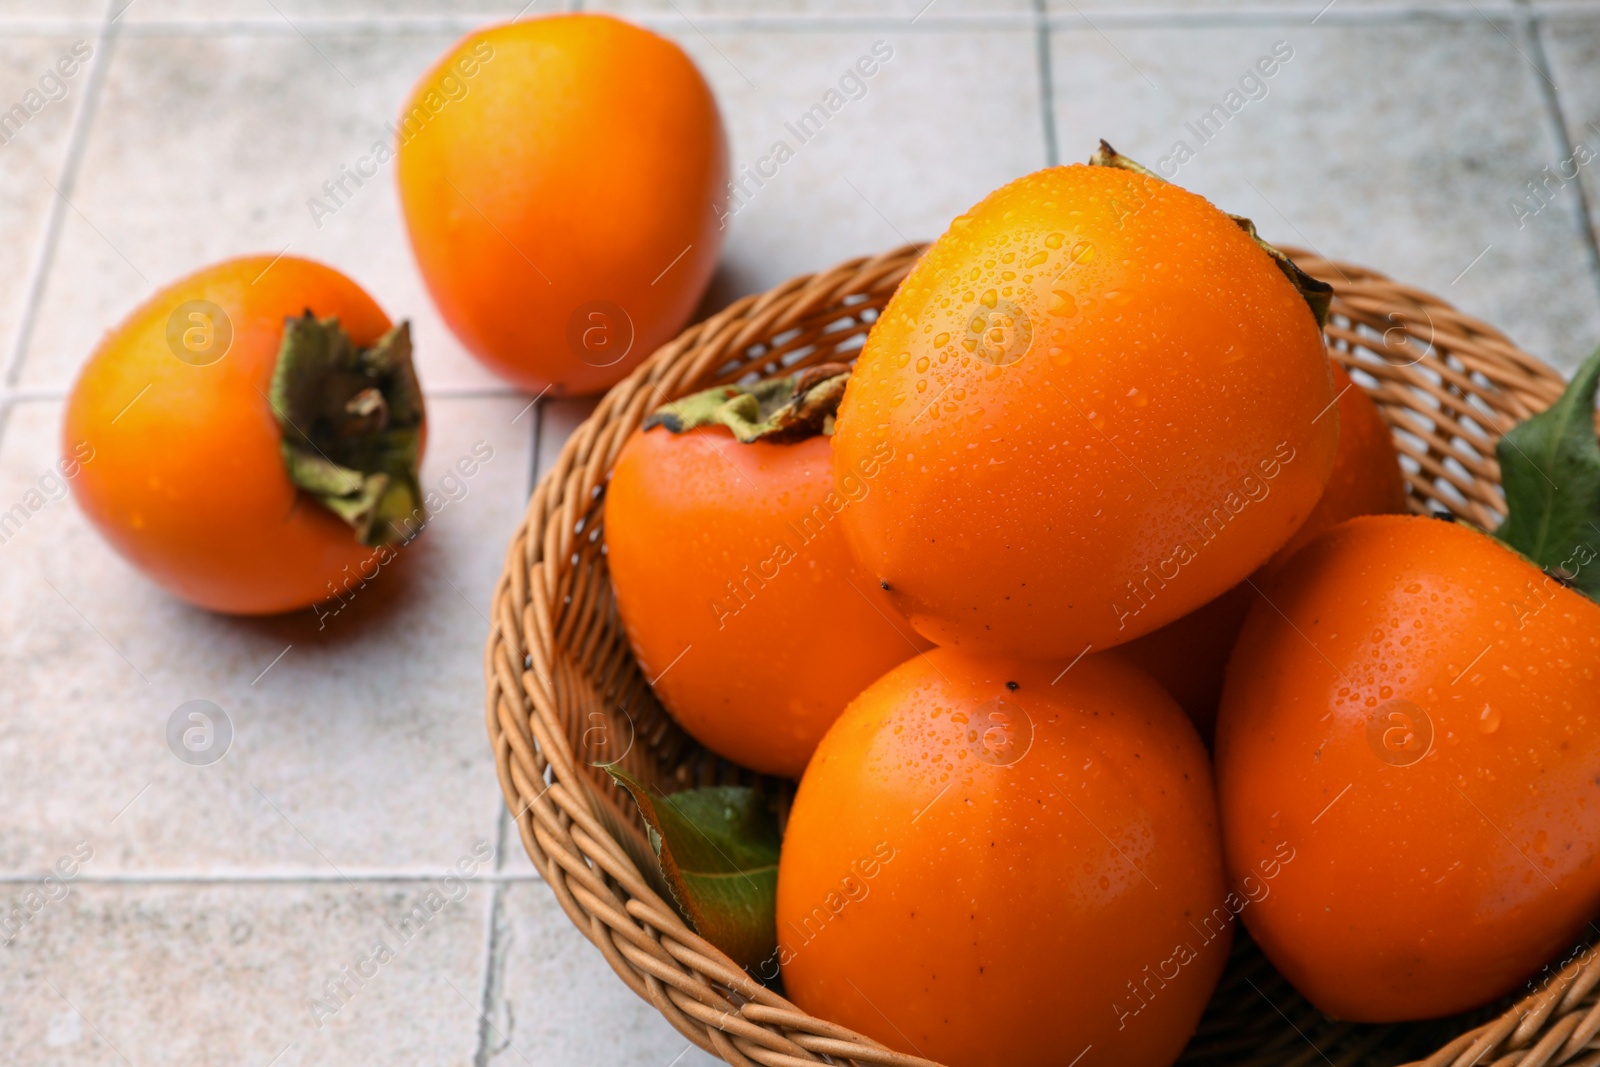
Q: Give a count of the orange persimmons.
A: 7